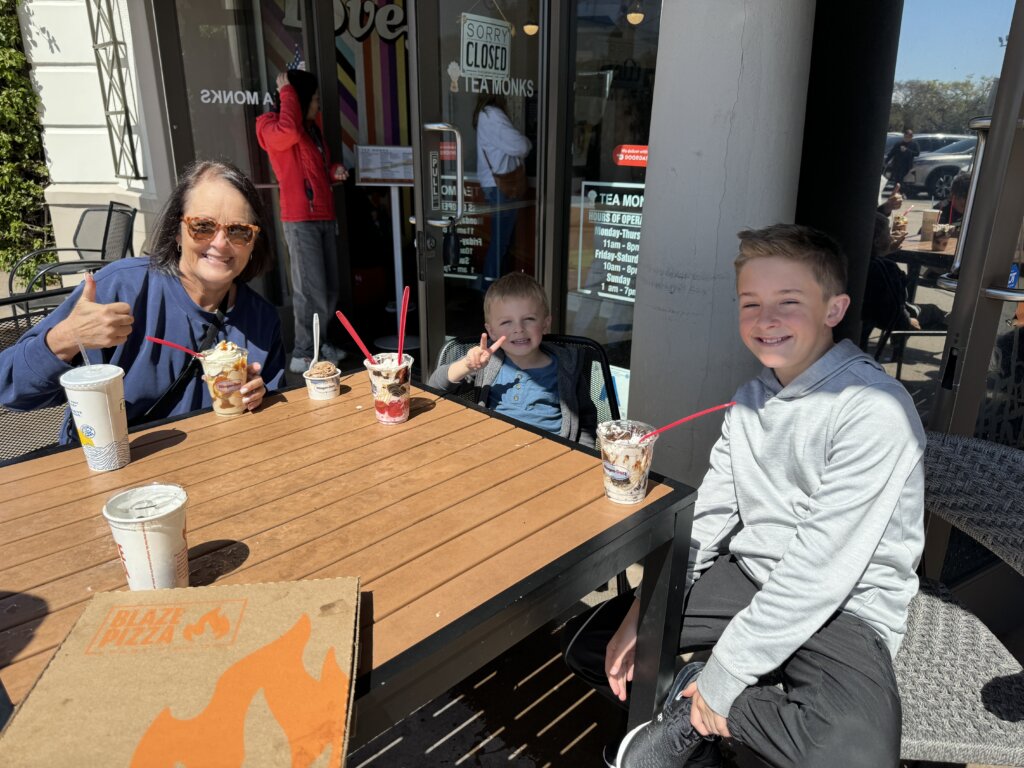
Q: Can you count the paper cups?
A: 3